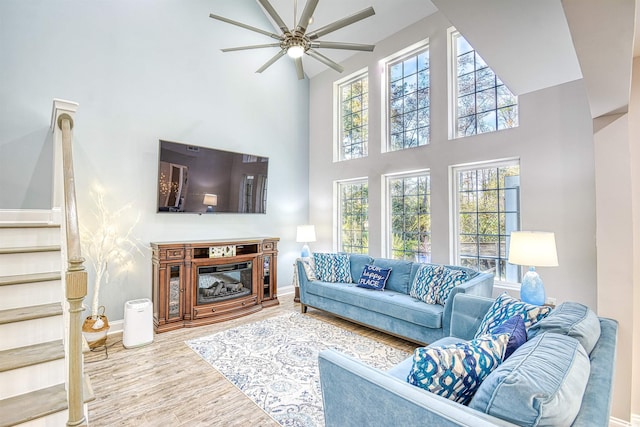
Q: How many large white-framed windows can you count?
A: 6